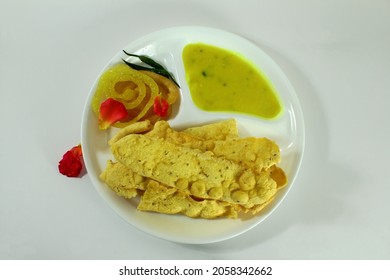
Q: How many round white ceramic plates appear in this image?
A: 1